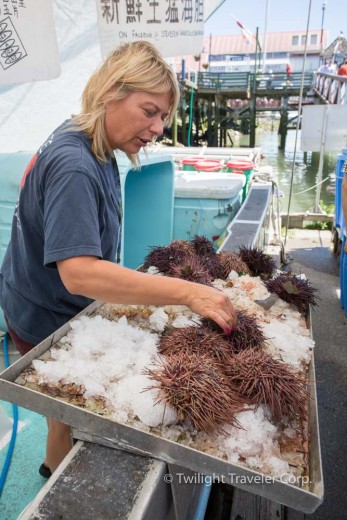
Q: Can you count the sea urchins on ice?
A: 12